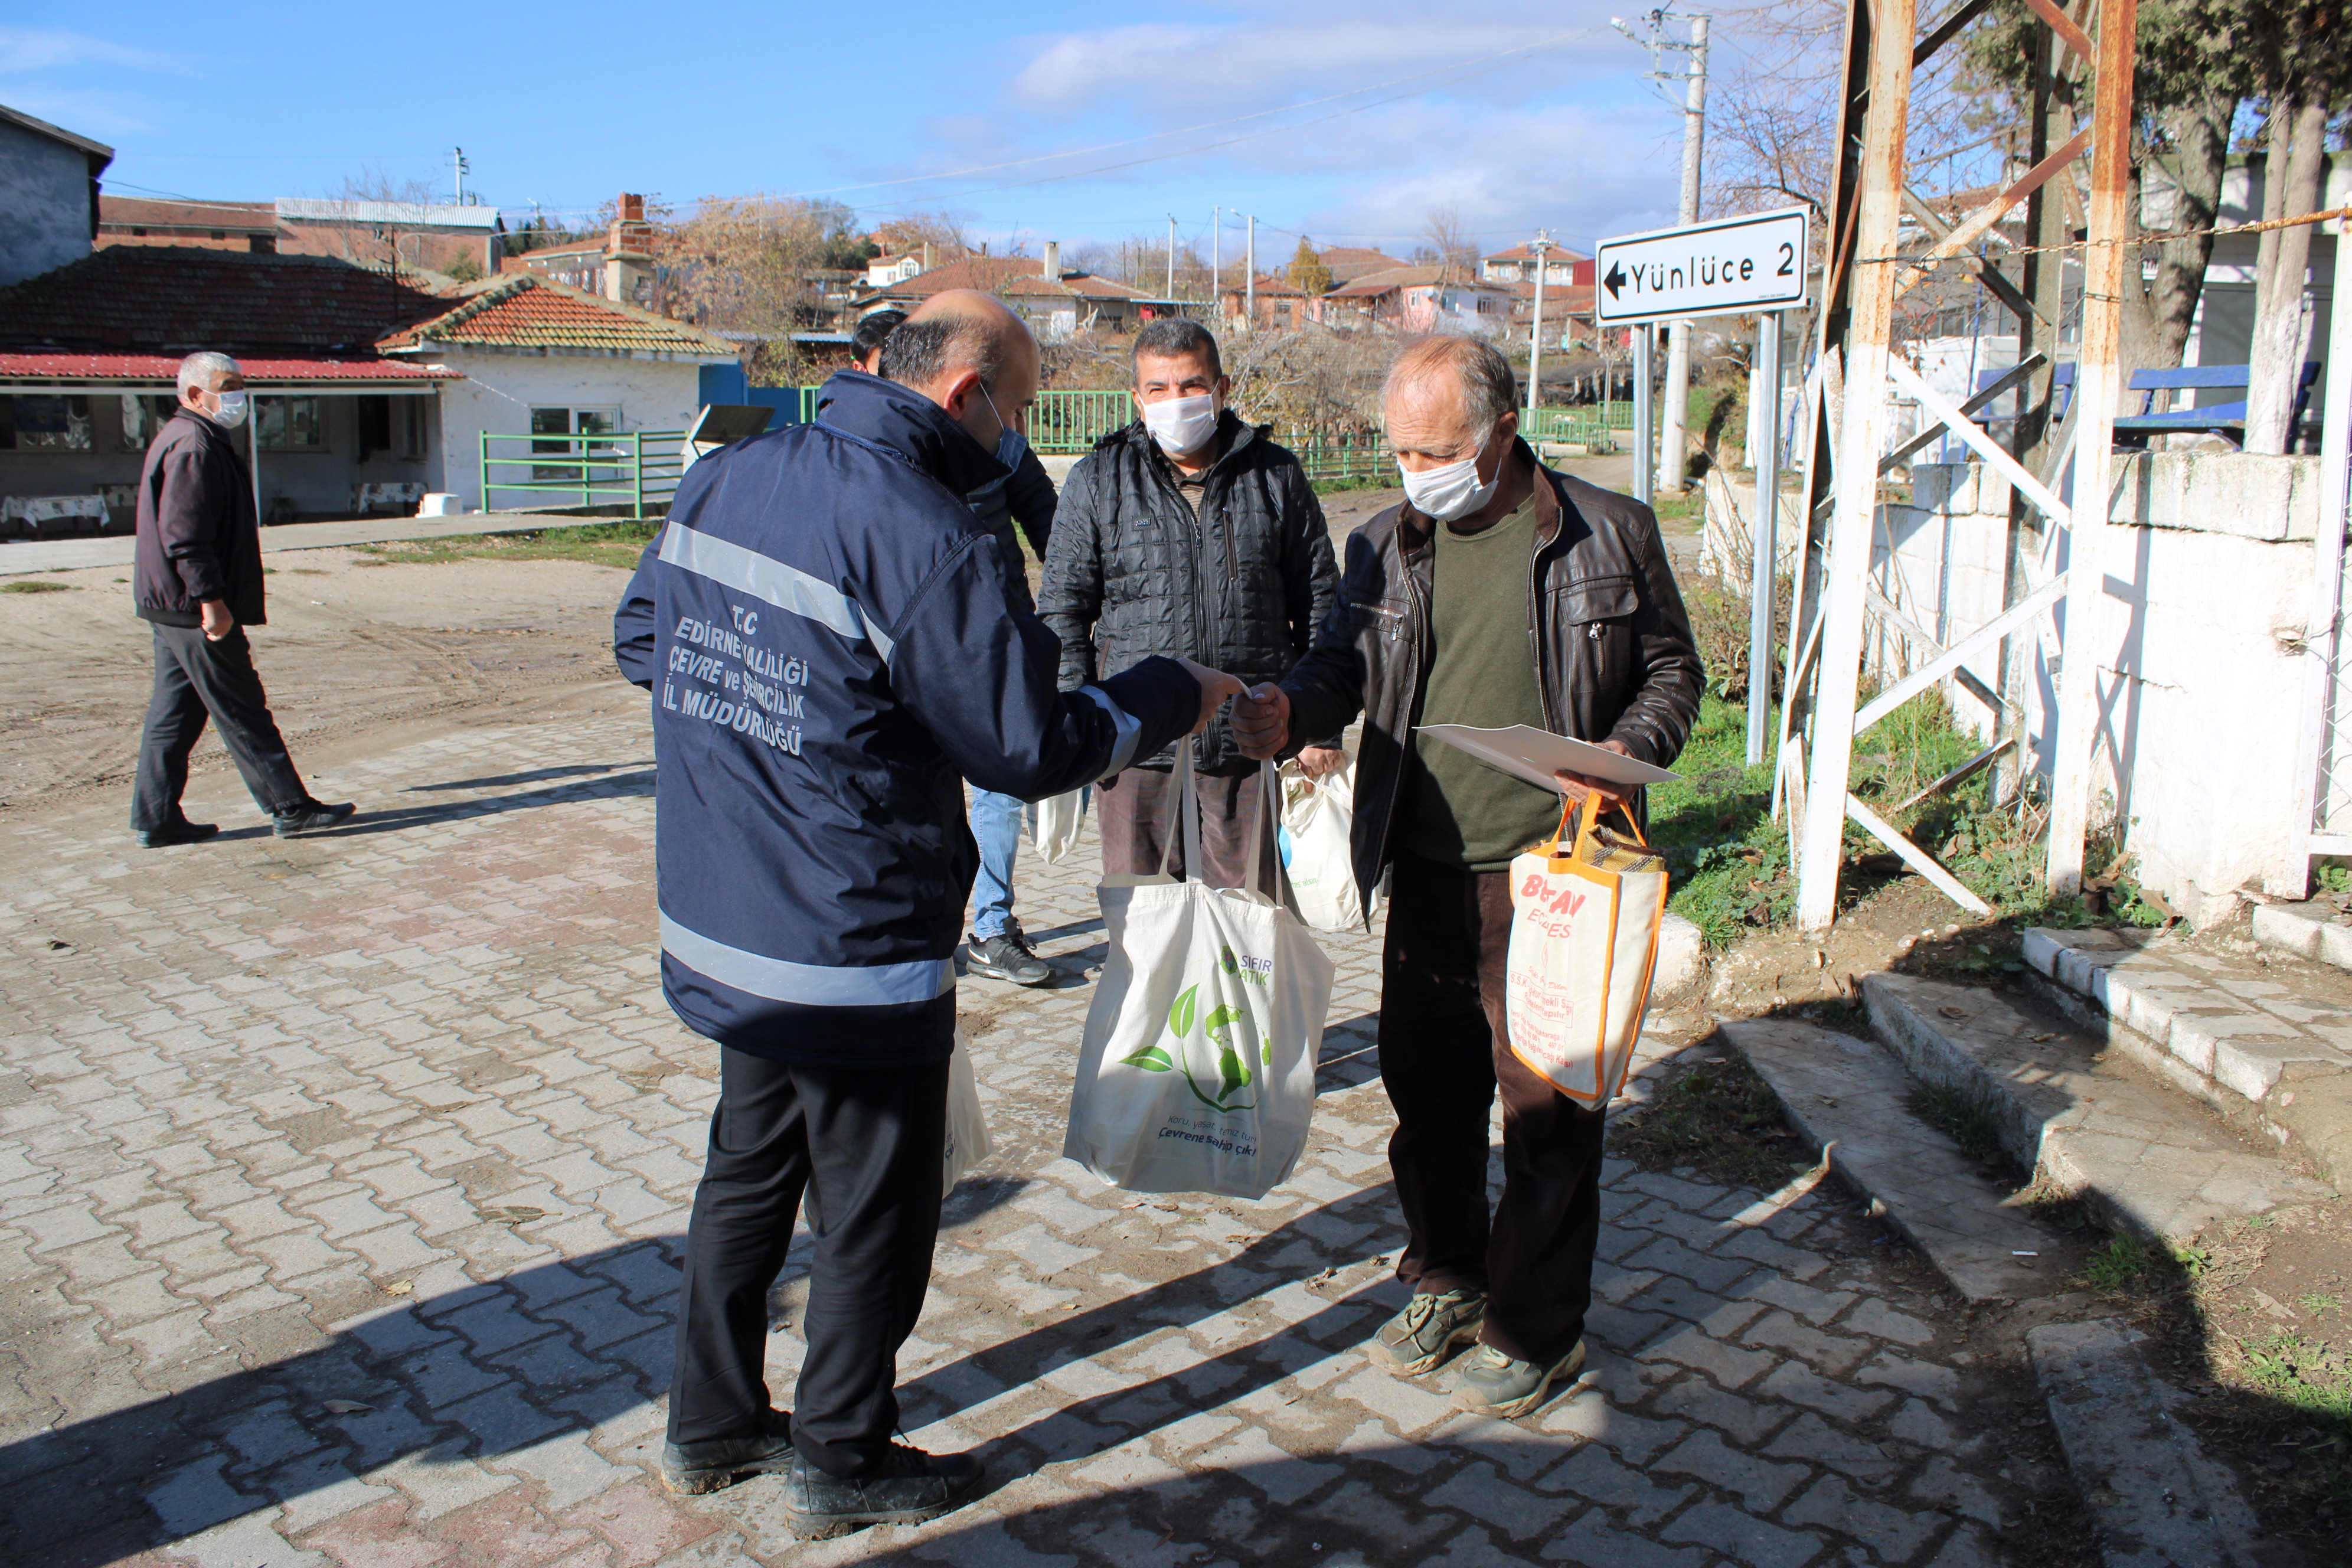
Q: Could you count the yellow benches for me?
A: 0